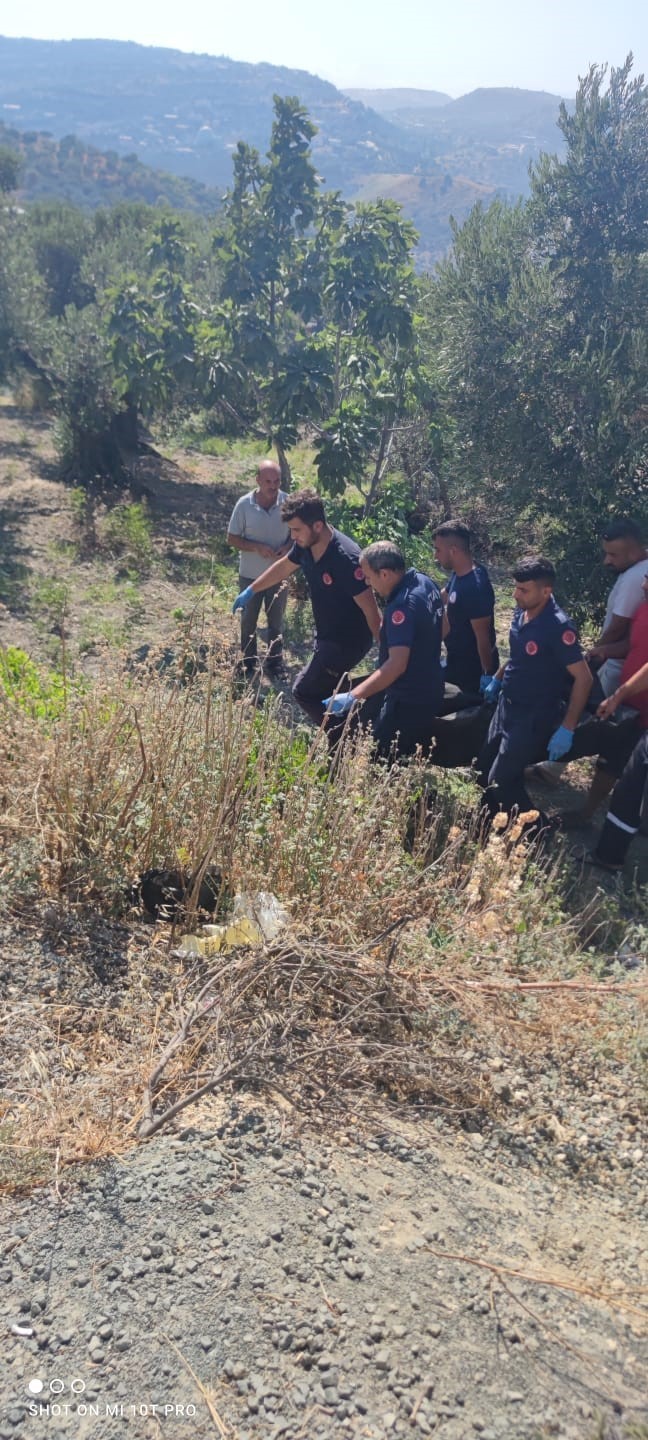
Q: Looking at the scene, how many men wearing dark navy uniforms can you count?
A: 4